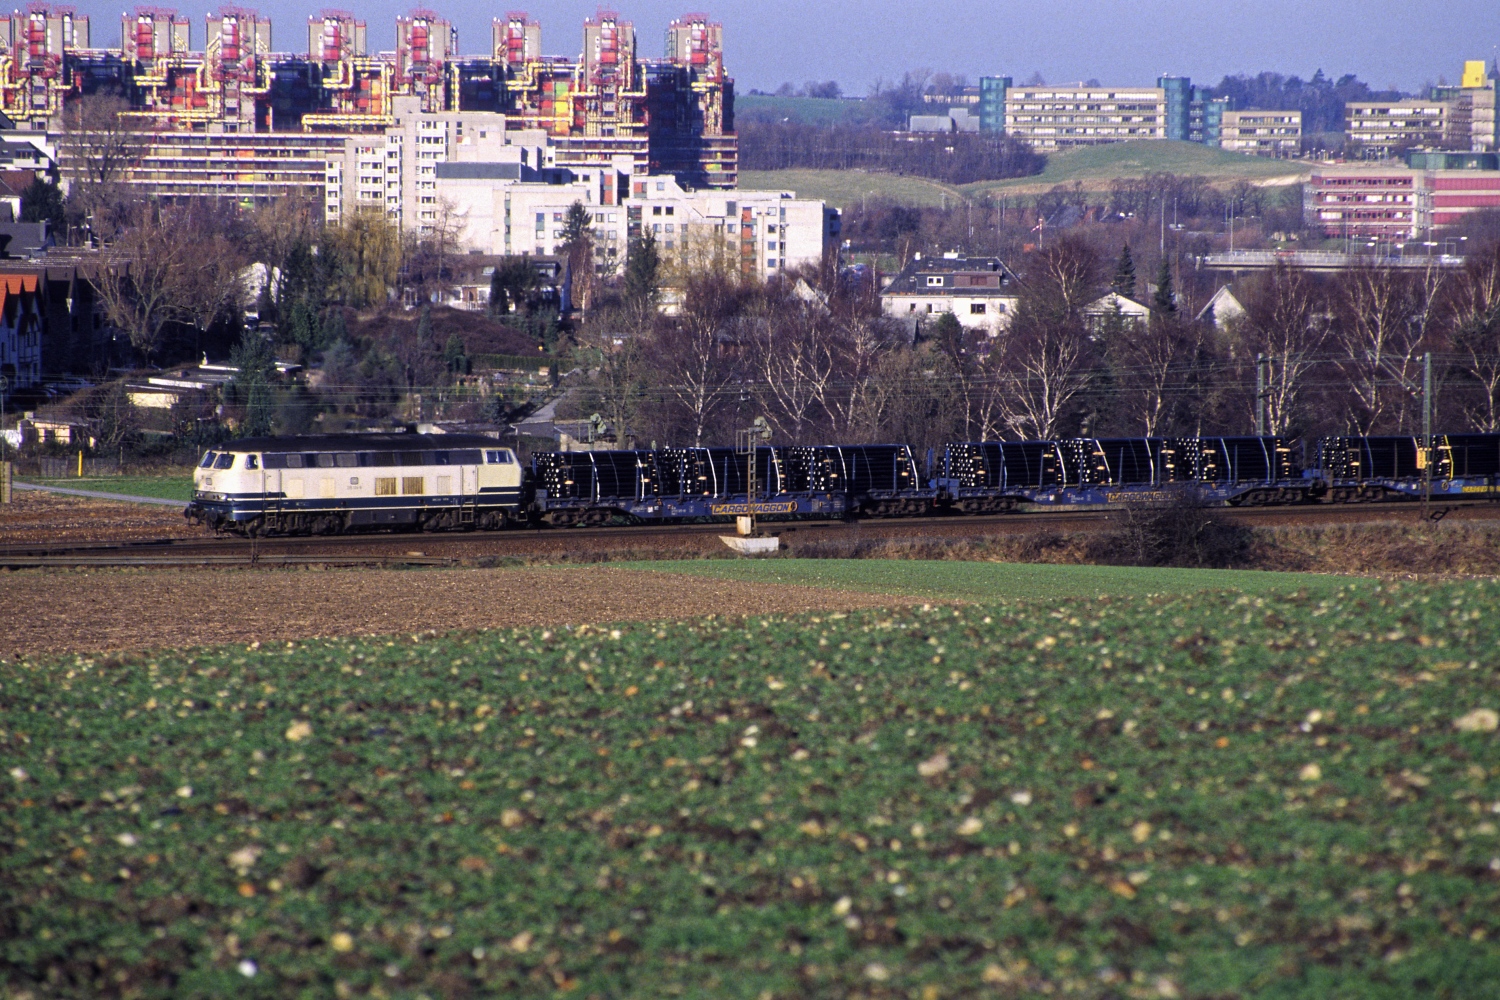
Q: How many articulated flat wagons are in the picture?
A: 3